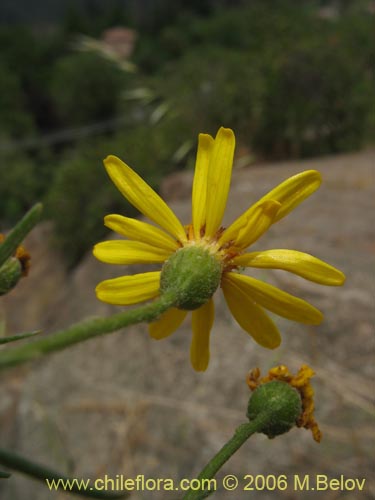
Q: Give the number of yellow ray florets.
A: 13